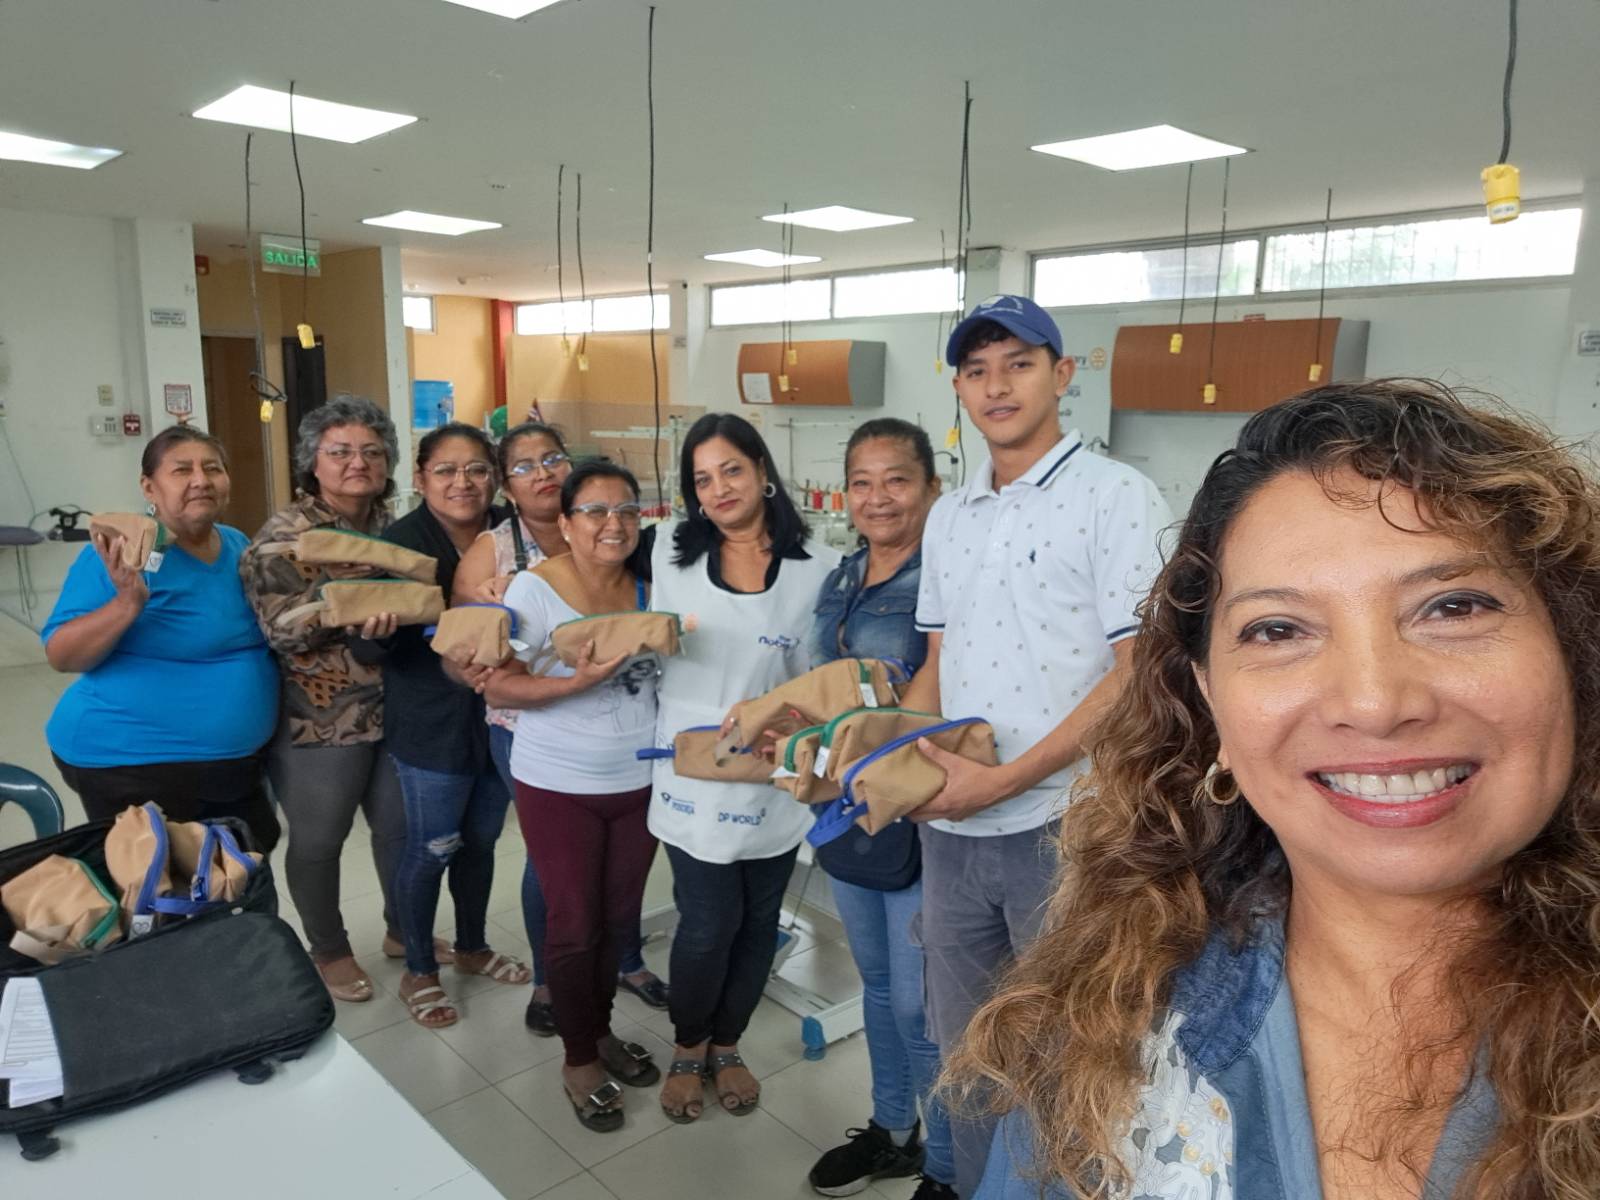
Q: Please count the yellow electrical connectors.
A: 12